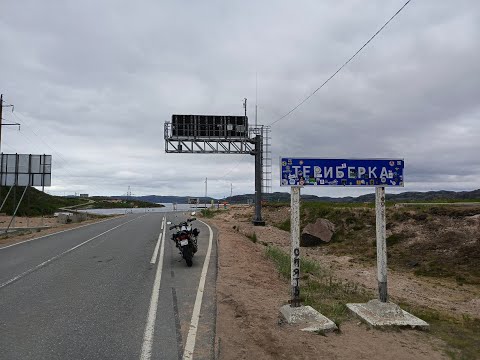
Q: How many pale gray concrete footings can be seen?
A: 2